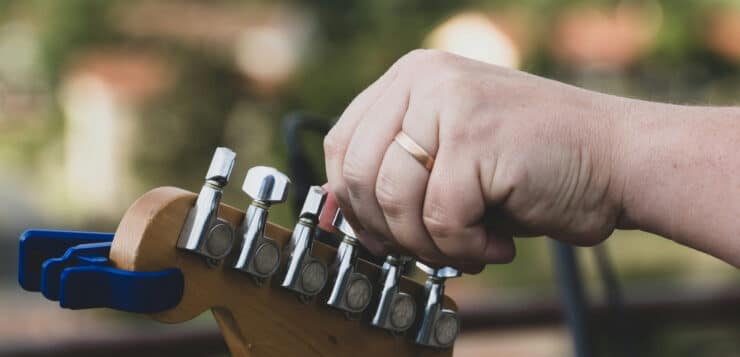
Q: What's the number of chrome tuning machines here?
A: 6